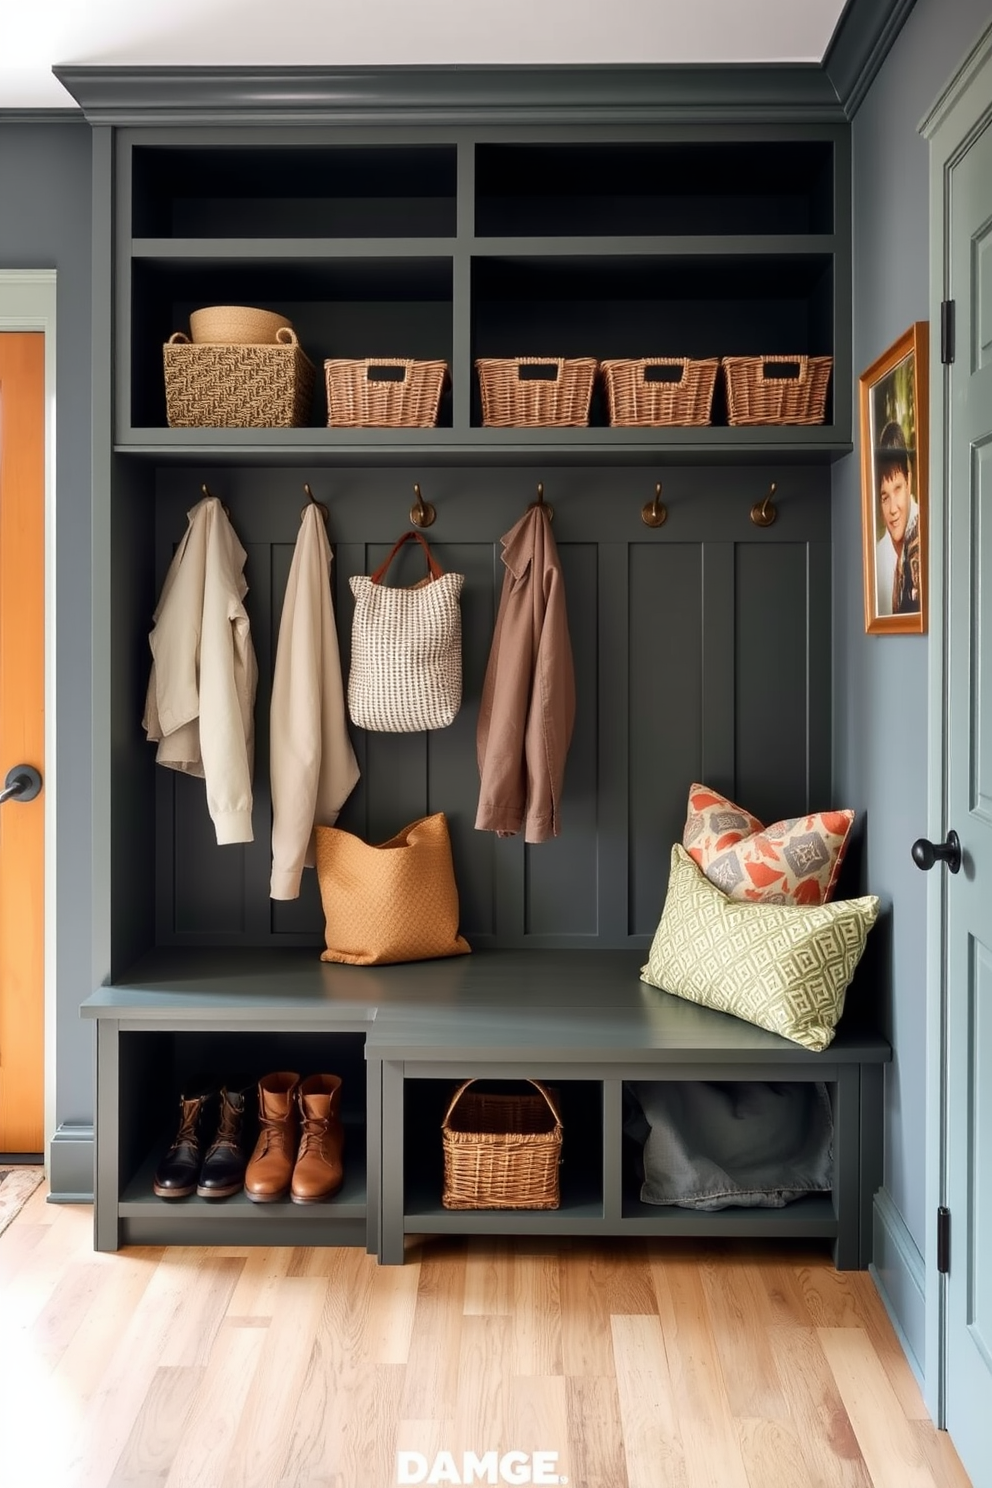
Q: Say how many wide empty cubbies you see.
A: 2